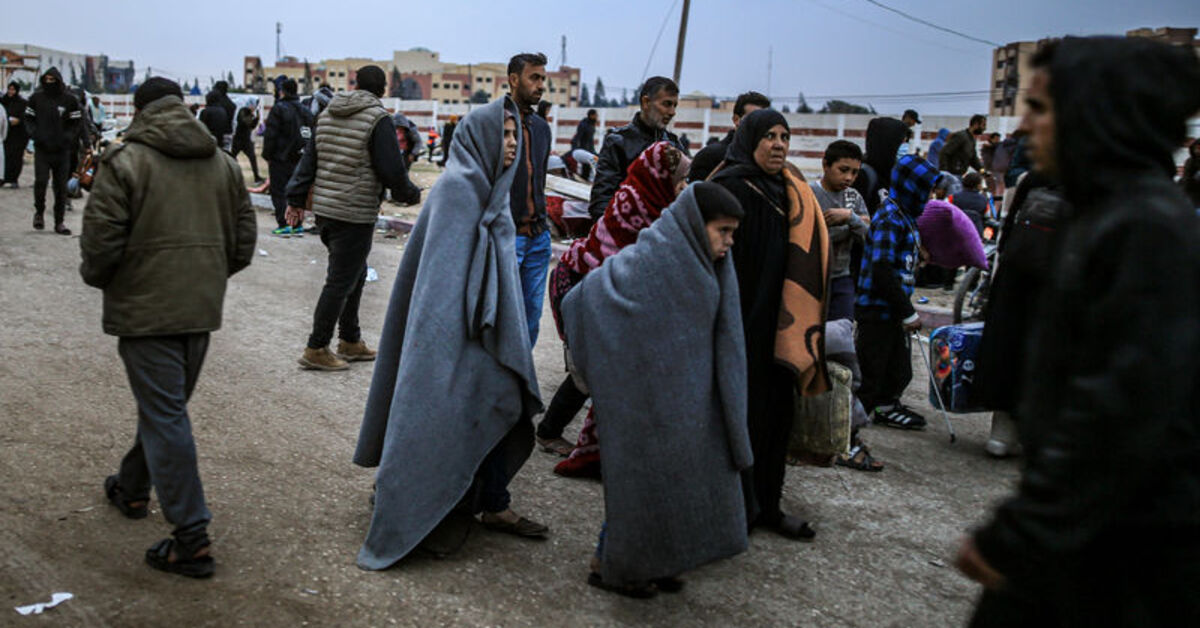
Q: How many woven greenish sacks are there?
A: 1